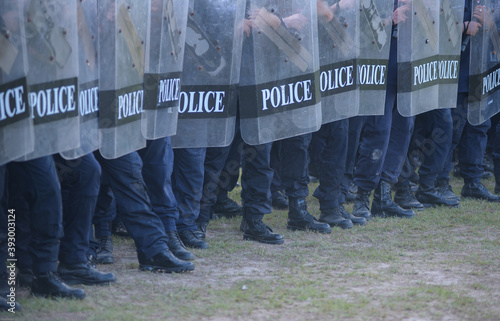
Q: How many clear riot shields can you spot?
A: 12